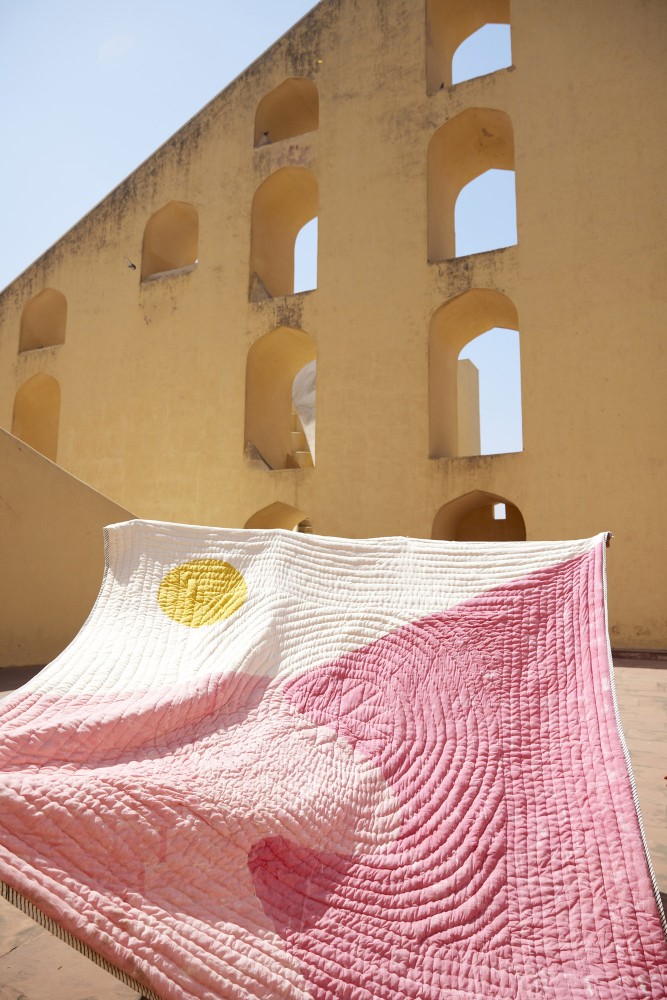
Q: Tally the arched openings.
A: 11